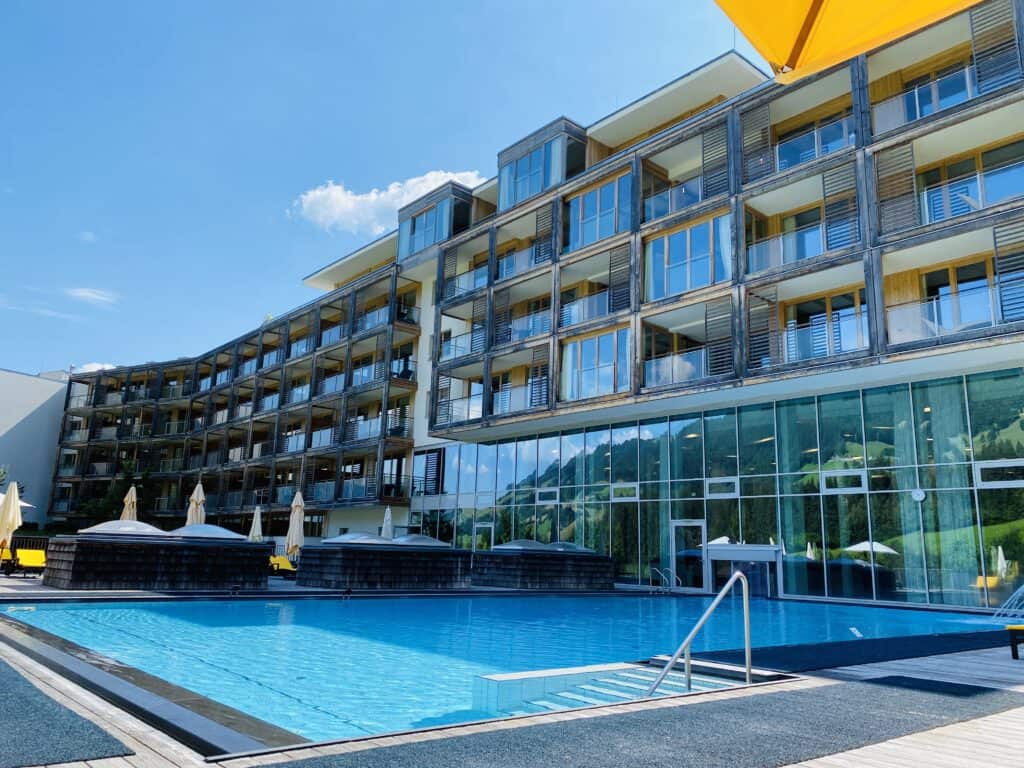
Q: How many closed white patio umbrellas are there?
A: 6